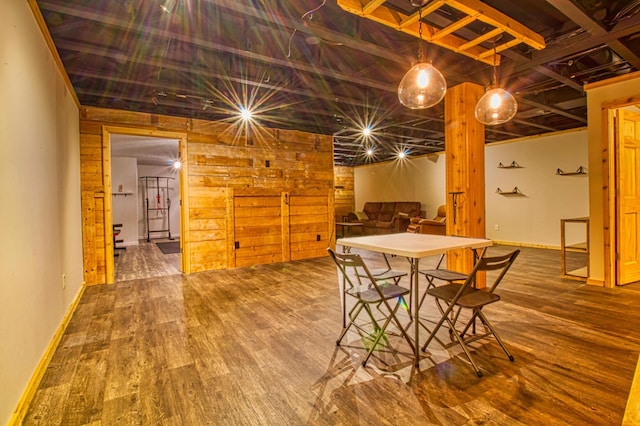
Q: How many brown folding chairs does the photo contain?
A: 4